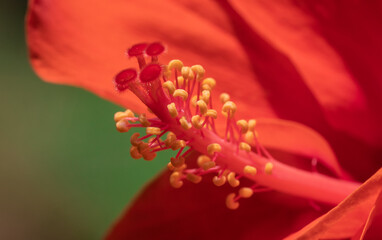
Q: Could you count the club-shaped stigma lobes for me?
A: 4